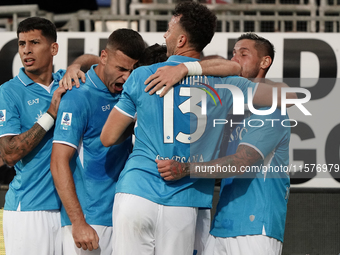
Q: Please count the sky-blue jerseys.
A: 4